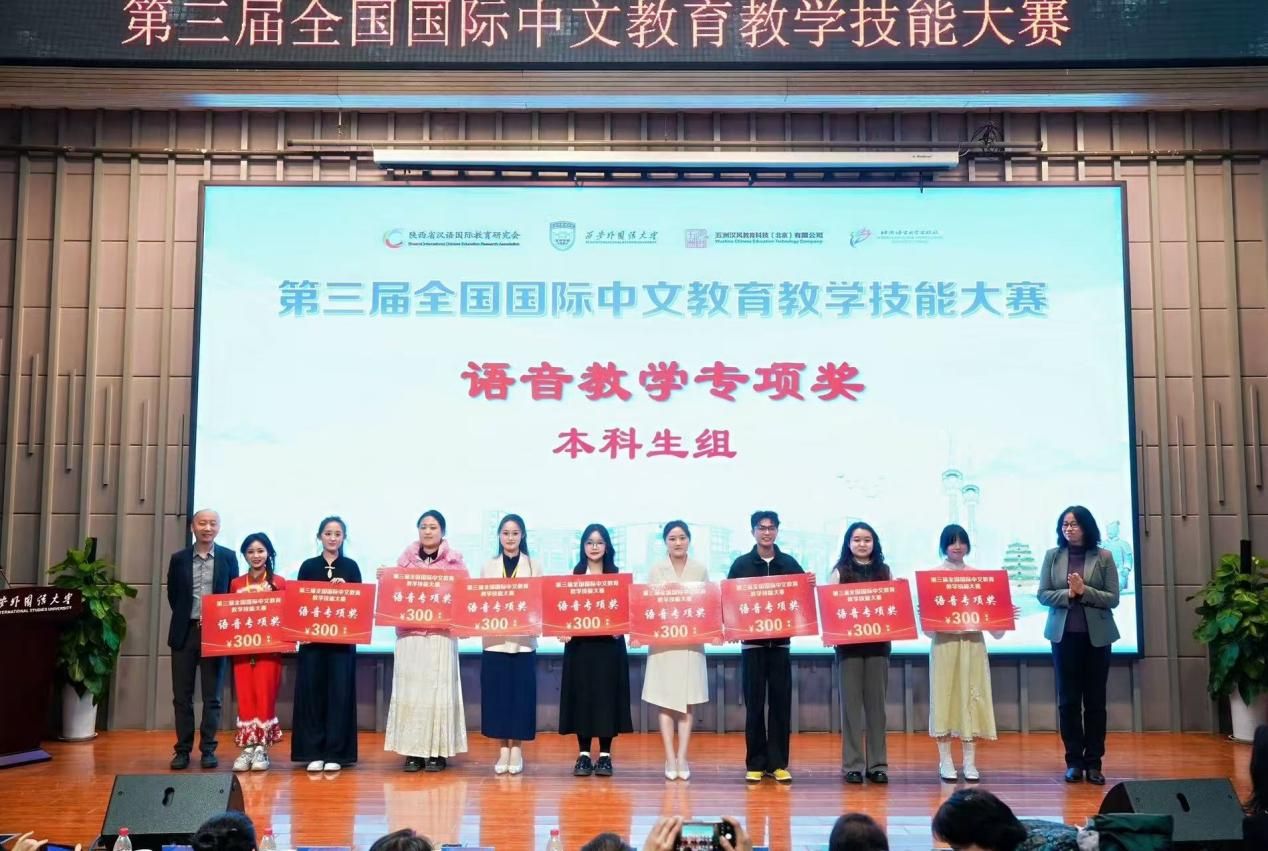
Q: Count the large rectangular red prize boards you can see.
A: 9